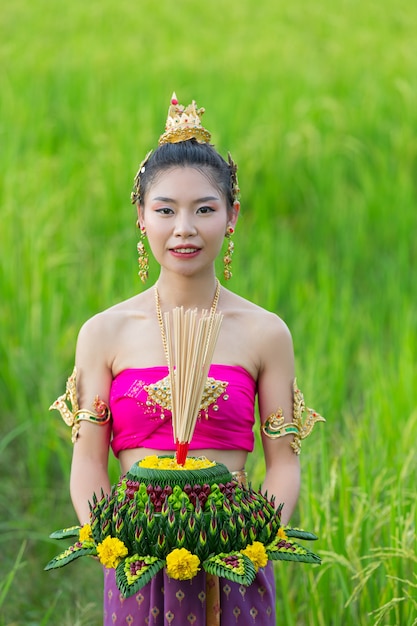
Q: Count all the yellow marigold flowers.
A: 5